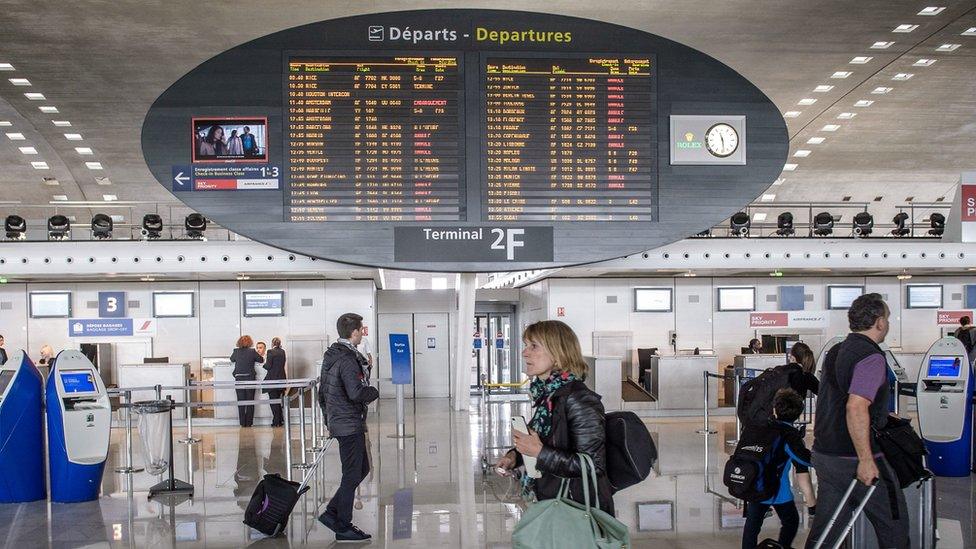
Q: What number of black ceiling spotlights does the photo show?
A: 11